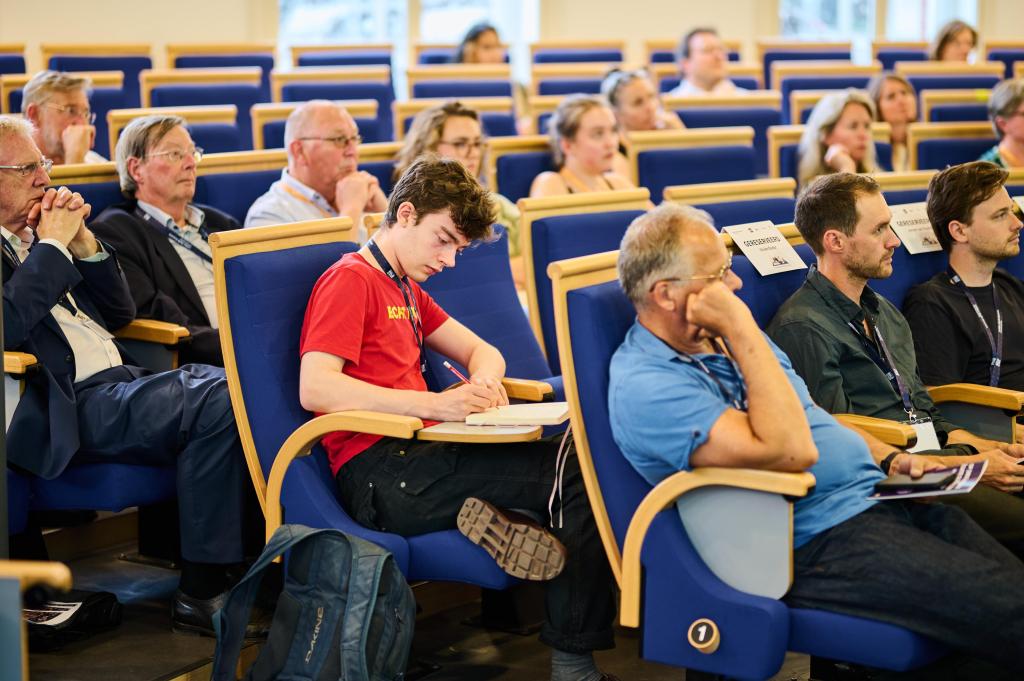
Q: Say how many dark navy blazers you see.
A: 1